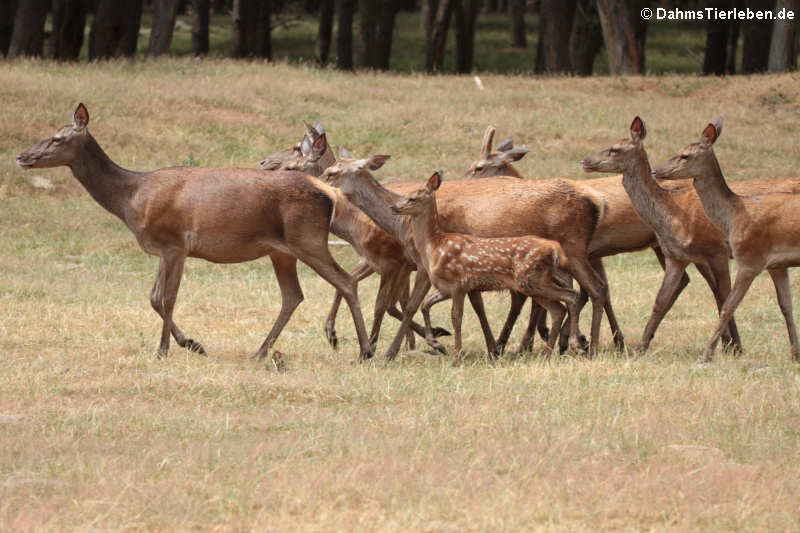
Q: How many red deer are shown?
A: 8